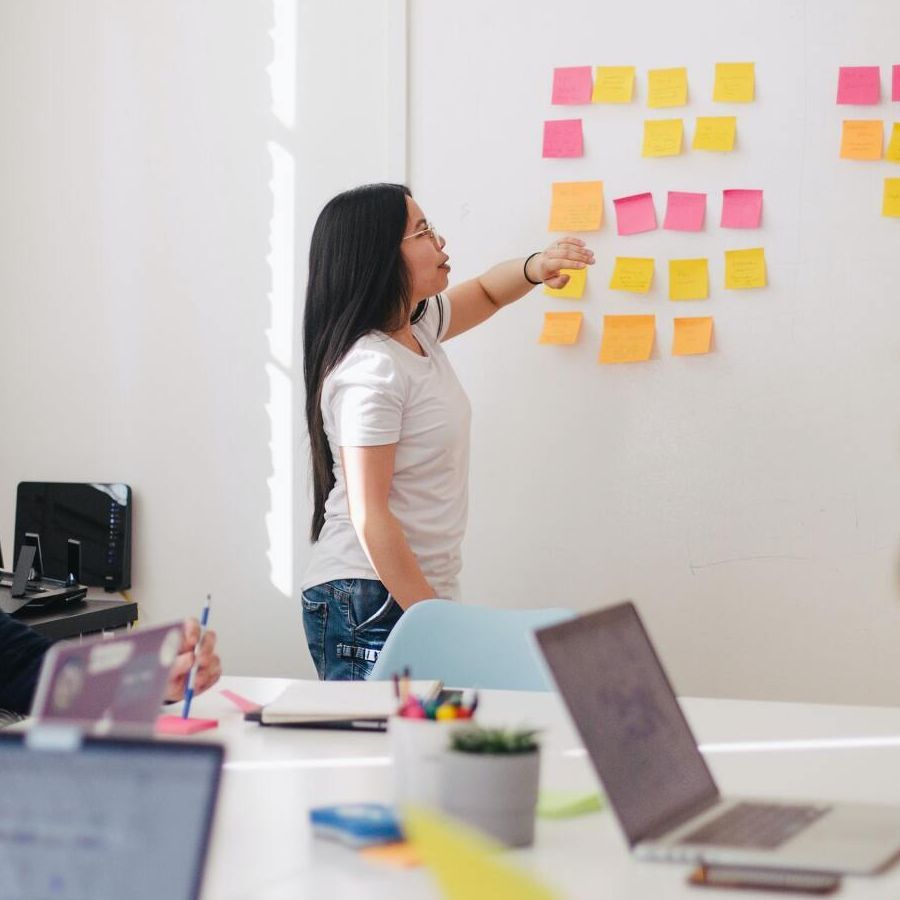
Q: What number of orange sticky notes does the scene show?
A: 5